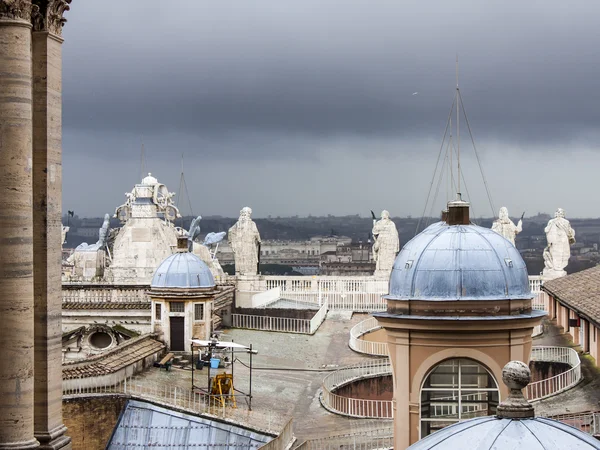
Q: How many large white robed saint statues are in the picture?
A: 4